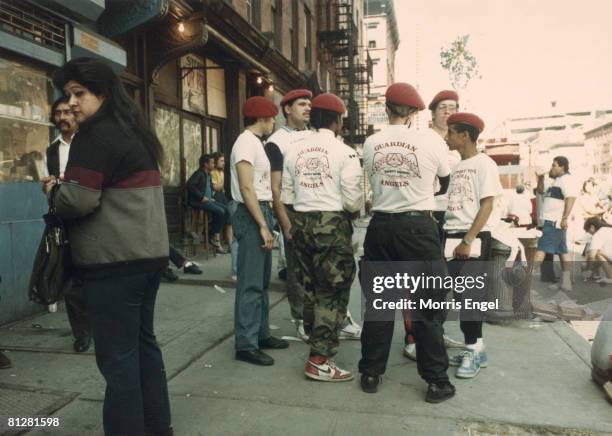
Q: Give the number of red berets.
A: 6